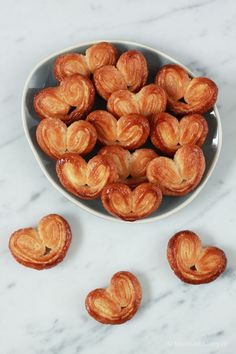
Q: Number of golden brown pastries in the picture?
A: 15